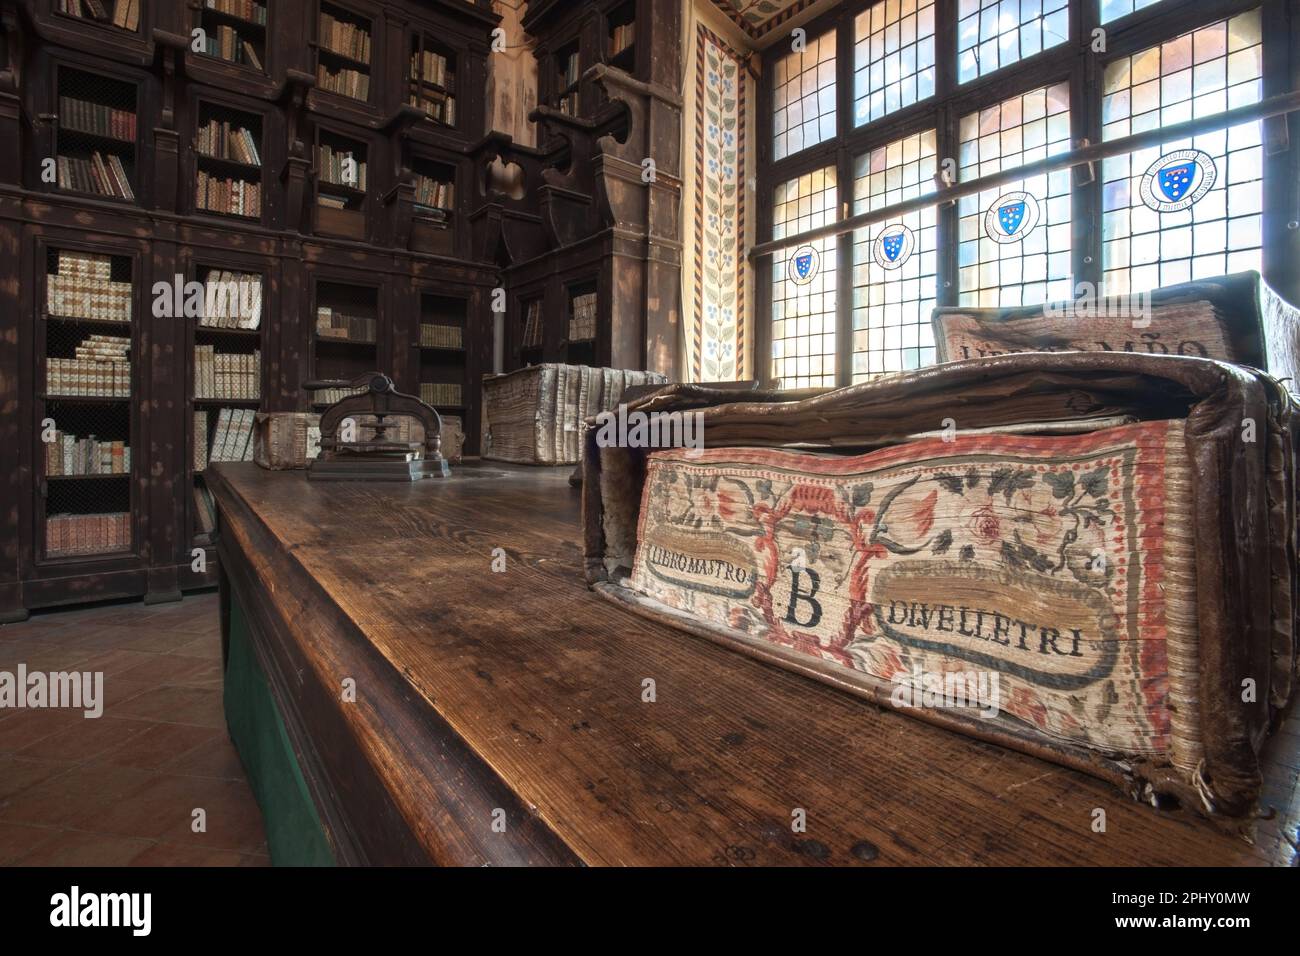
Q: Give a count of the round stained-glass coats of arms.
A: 4